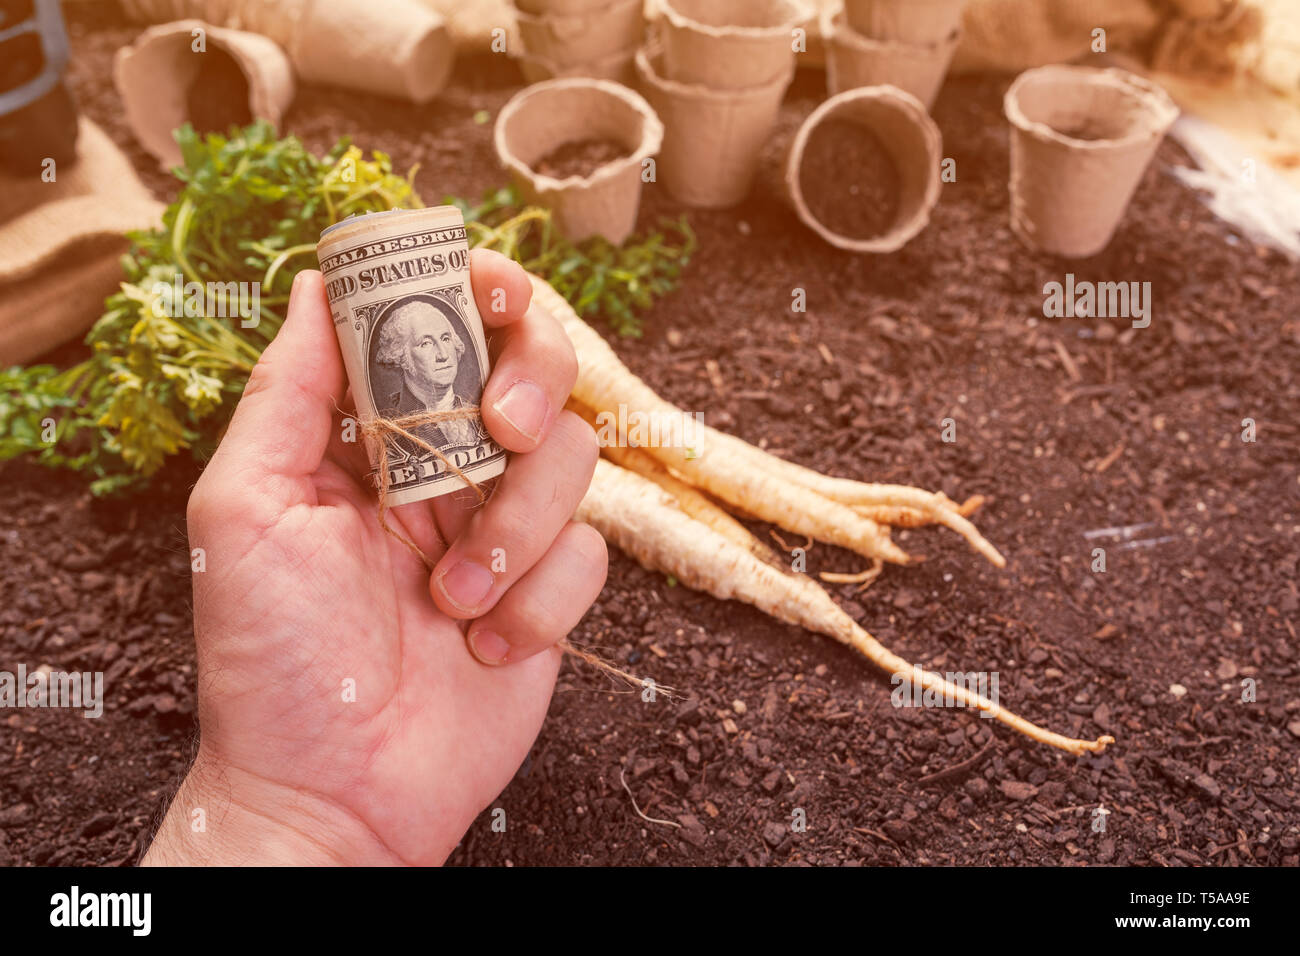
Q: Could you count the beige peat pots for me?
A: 12